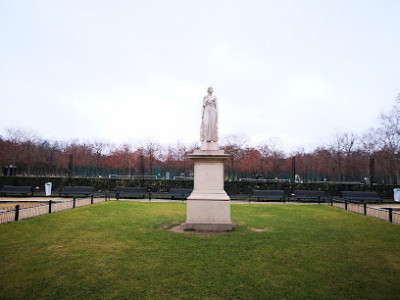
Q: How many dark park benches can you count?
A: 7